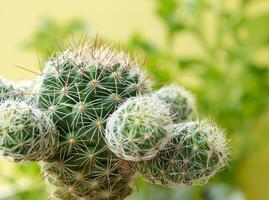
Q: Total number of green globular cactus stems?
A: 6